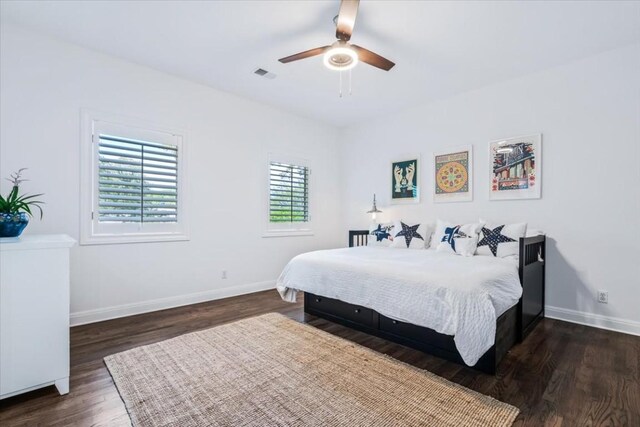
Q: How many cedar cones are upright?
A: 0